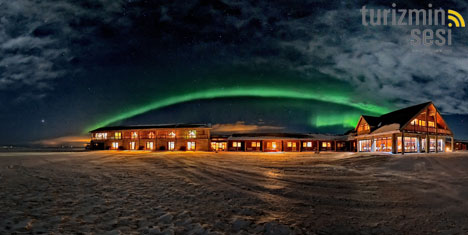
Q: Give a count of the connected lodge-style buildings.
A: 3